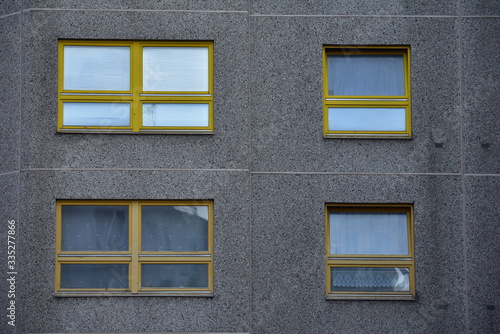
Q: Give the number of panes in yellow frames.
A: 12